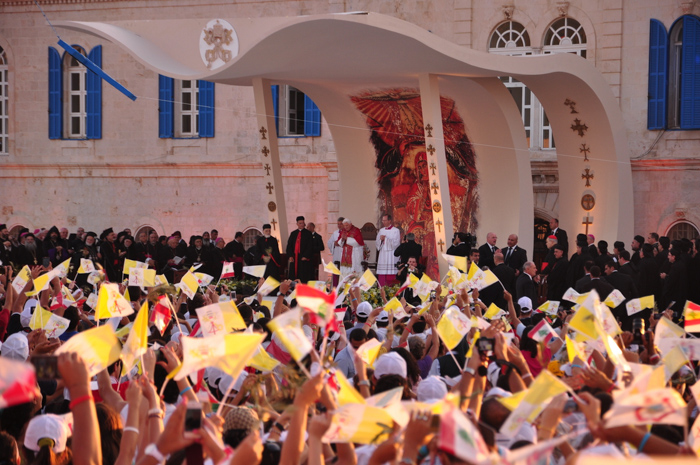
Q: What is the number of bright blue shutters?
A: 8